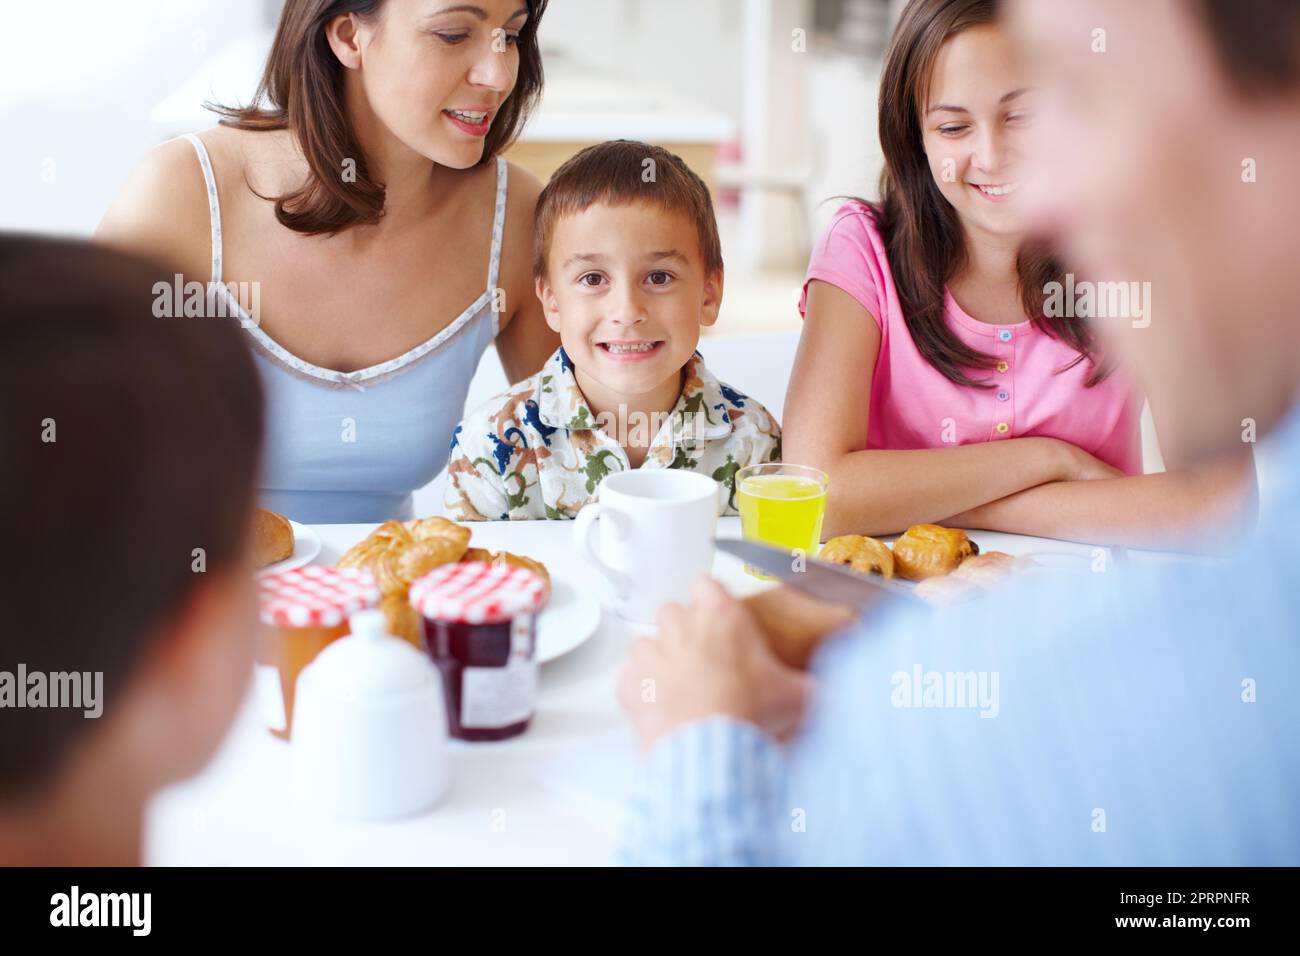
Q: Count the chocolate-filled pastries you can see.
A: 2